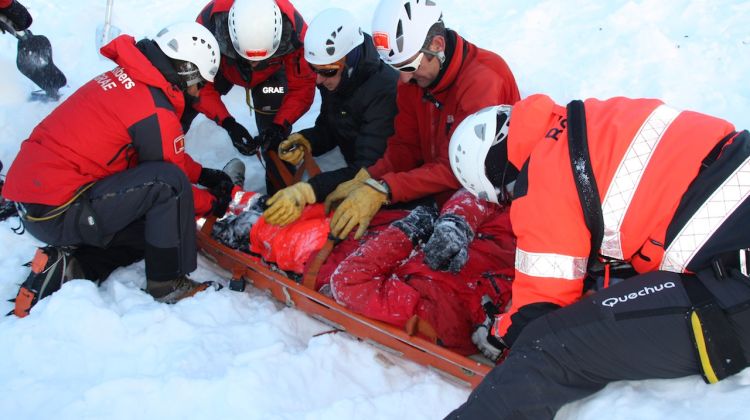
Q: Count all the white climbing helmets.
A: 5